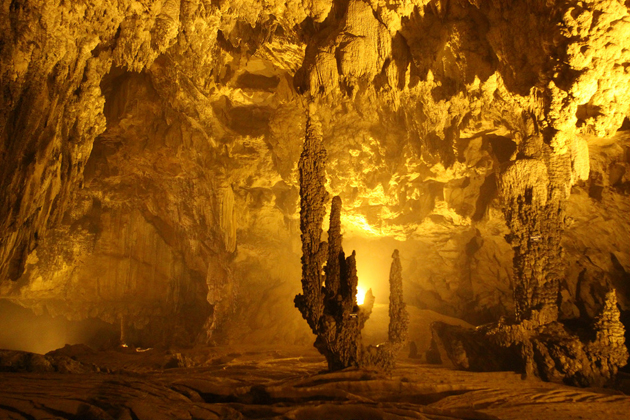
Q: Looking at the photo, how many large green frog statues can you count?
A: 0